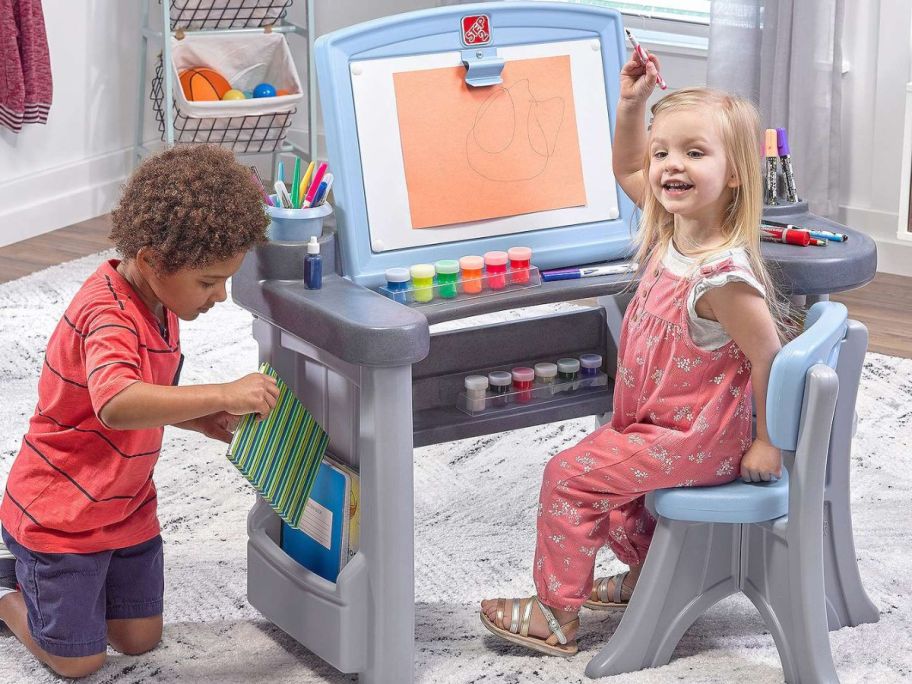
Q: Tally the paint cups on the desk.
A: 12